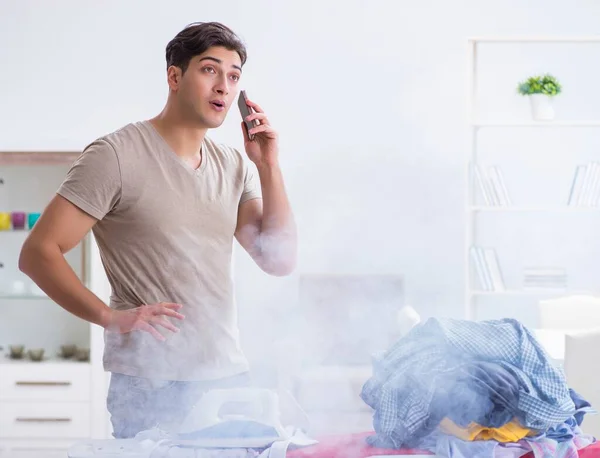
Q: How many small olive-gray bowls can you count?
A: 4